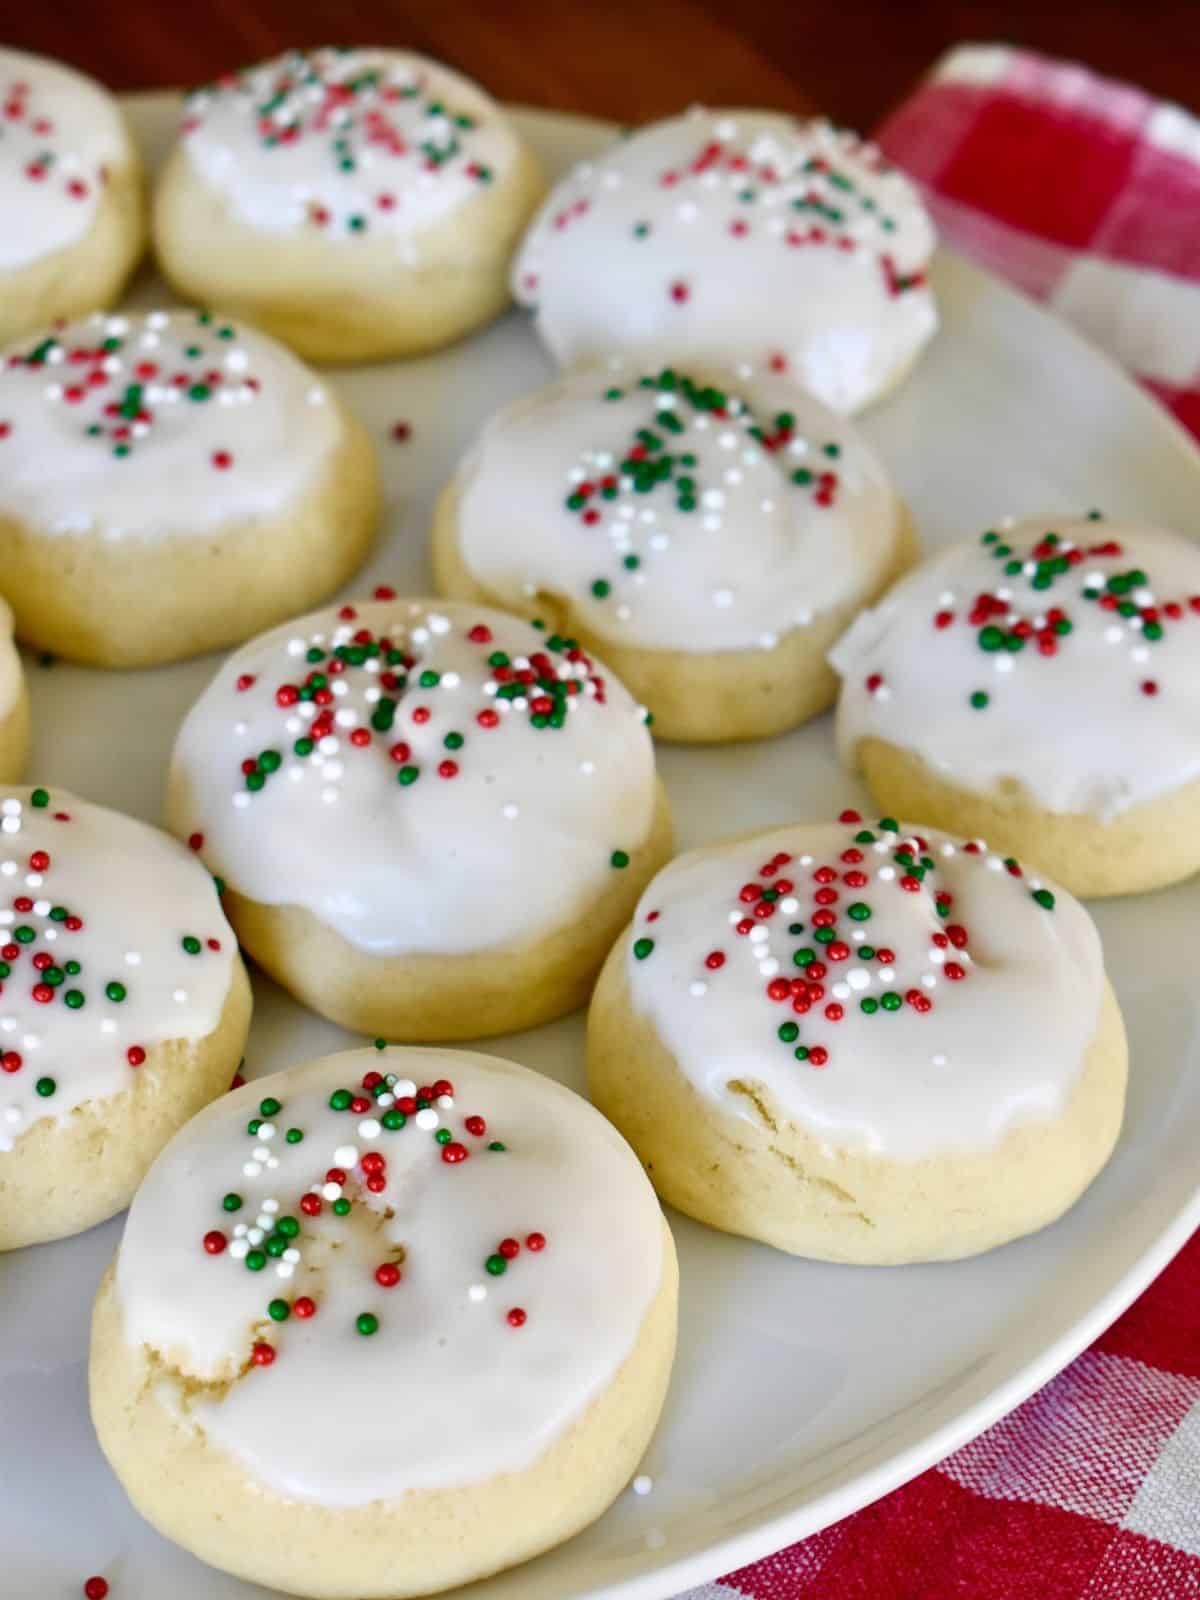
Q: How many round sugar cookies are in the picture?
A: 11